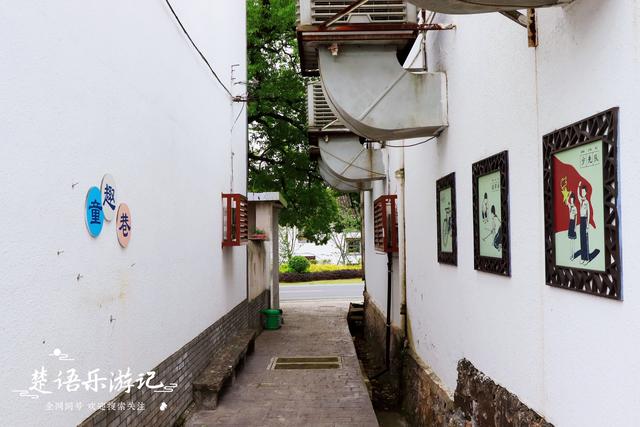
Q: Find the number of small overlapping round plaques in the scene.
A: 3